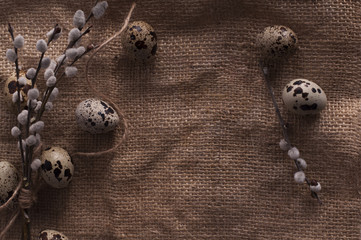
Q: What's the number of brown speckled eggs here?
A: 8